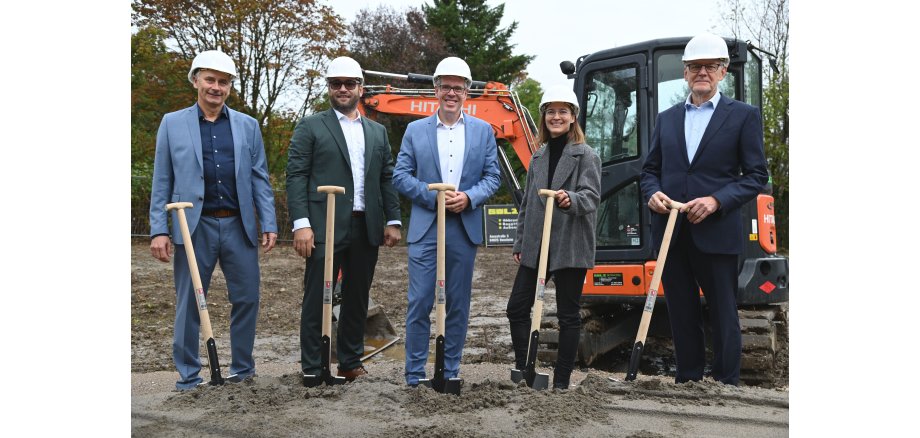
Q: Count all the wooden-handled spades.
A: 5